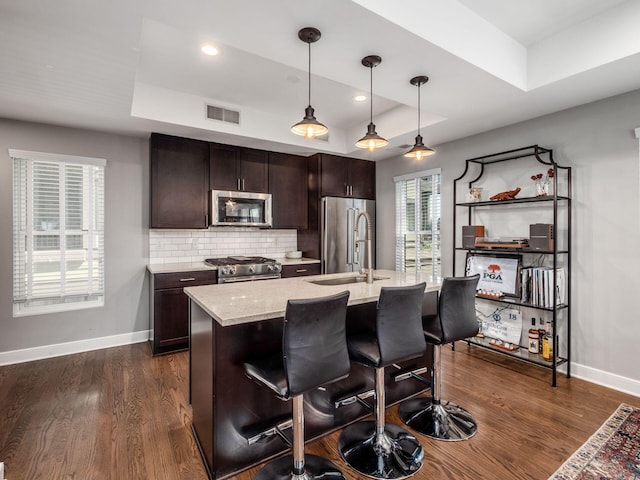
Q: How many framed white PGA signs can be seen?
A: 1